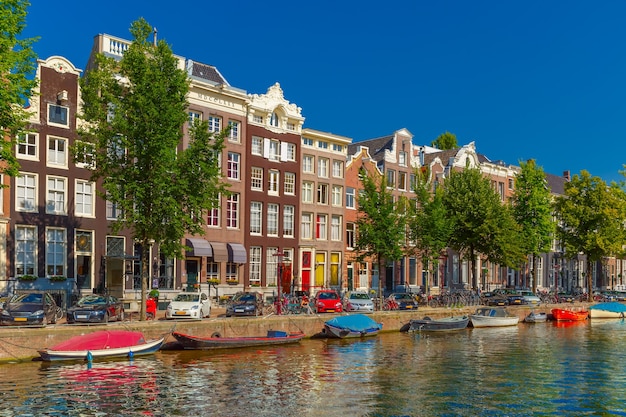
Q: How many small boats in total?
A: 8